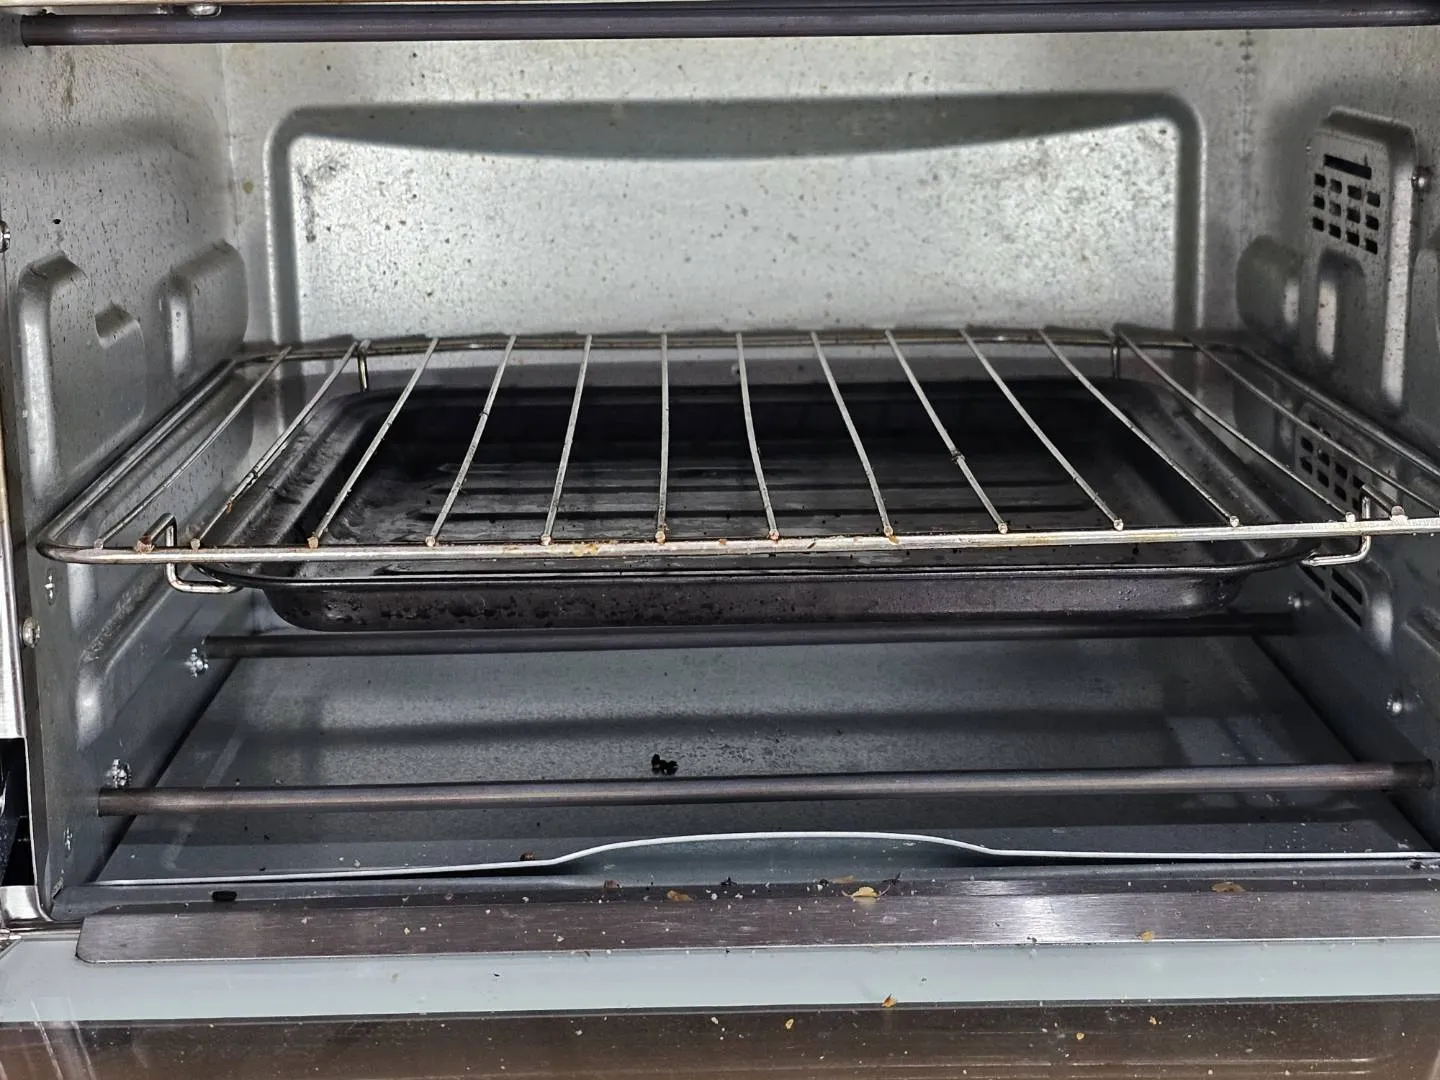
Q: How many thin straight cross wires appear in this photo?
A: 13